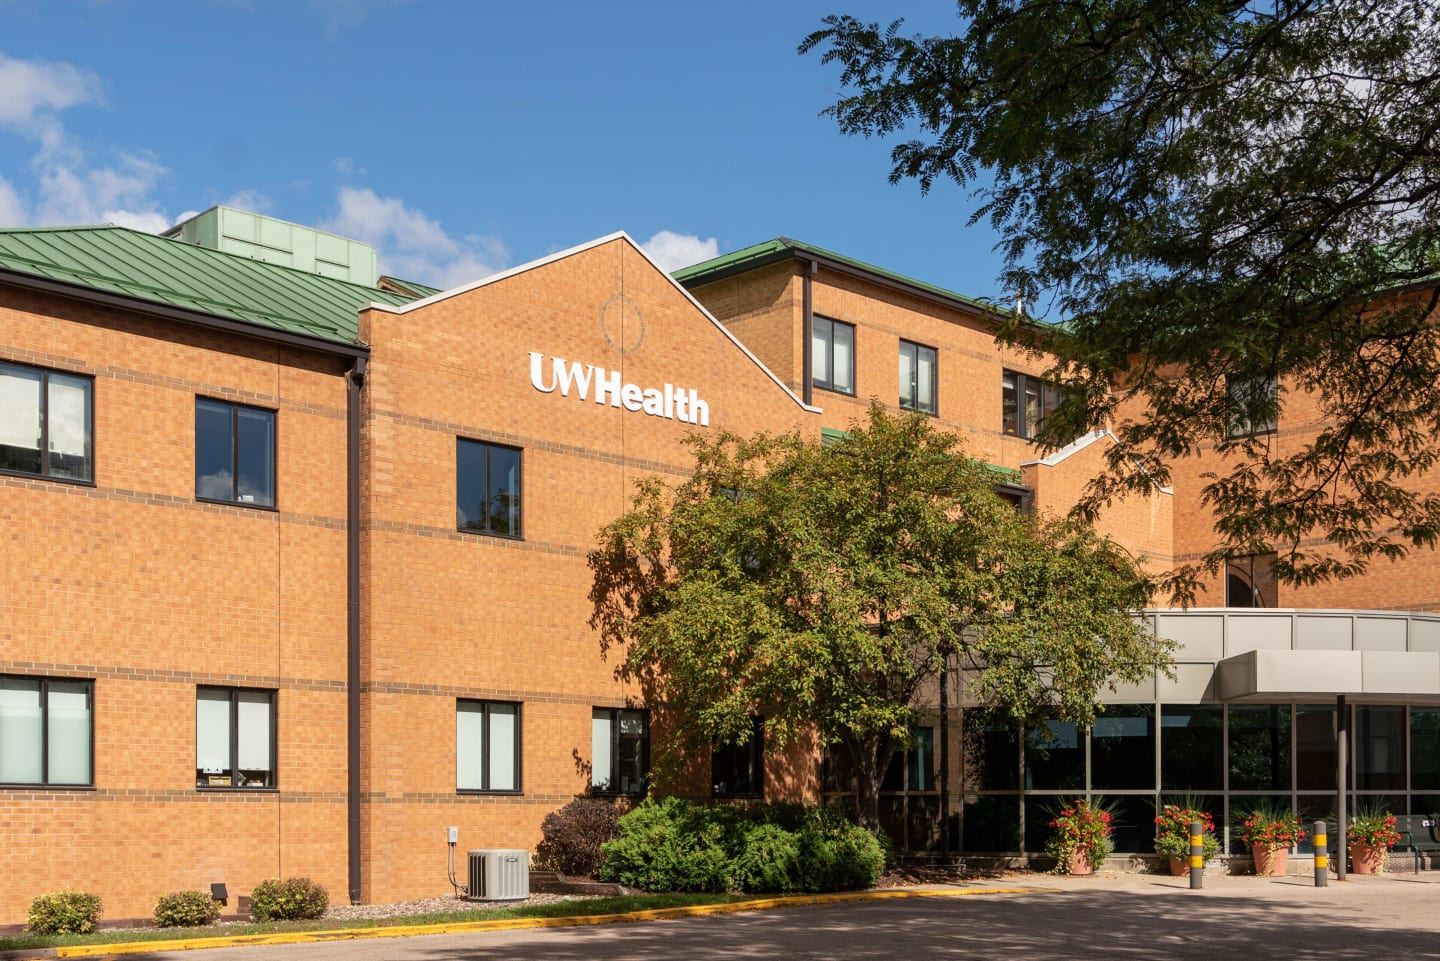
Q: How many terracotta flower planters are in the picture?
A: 4